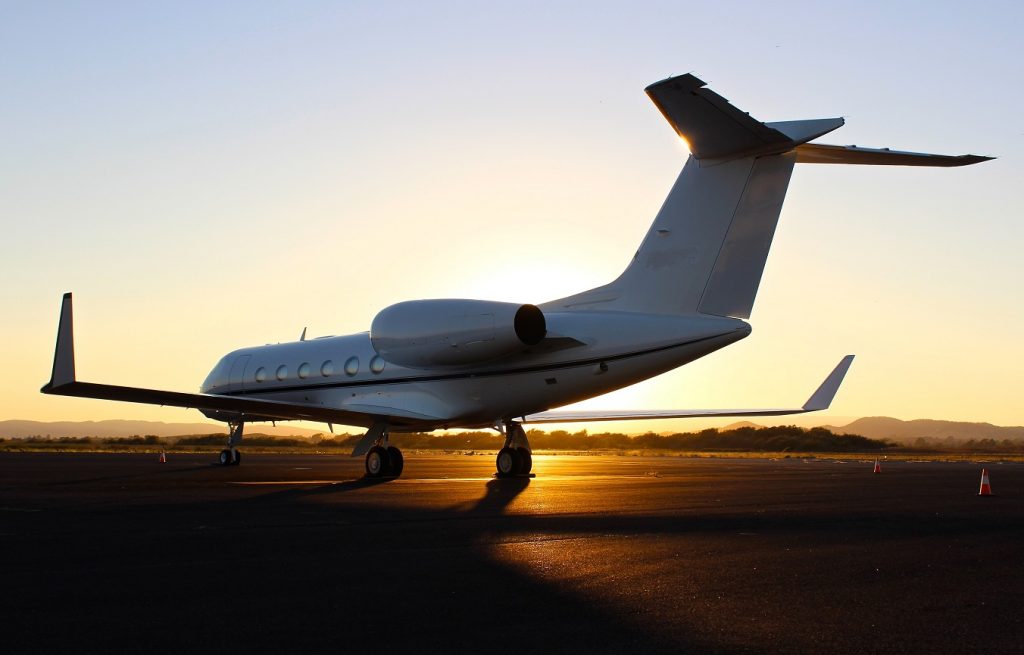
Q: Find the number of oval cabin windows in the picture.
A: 6